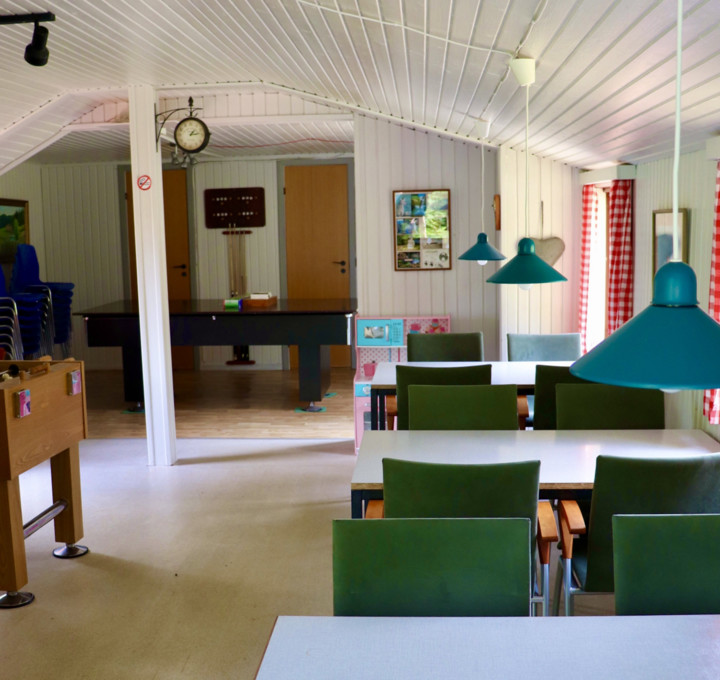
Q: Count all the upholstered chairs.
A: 10